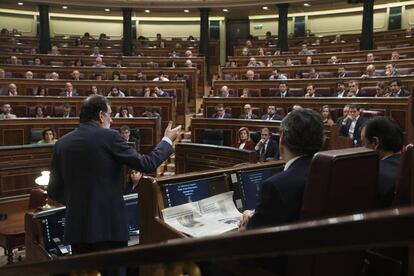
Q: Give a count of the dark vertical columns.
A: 5